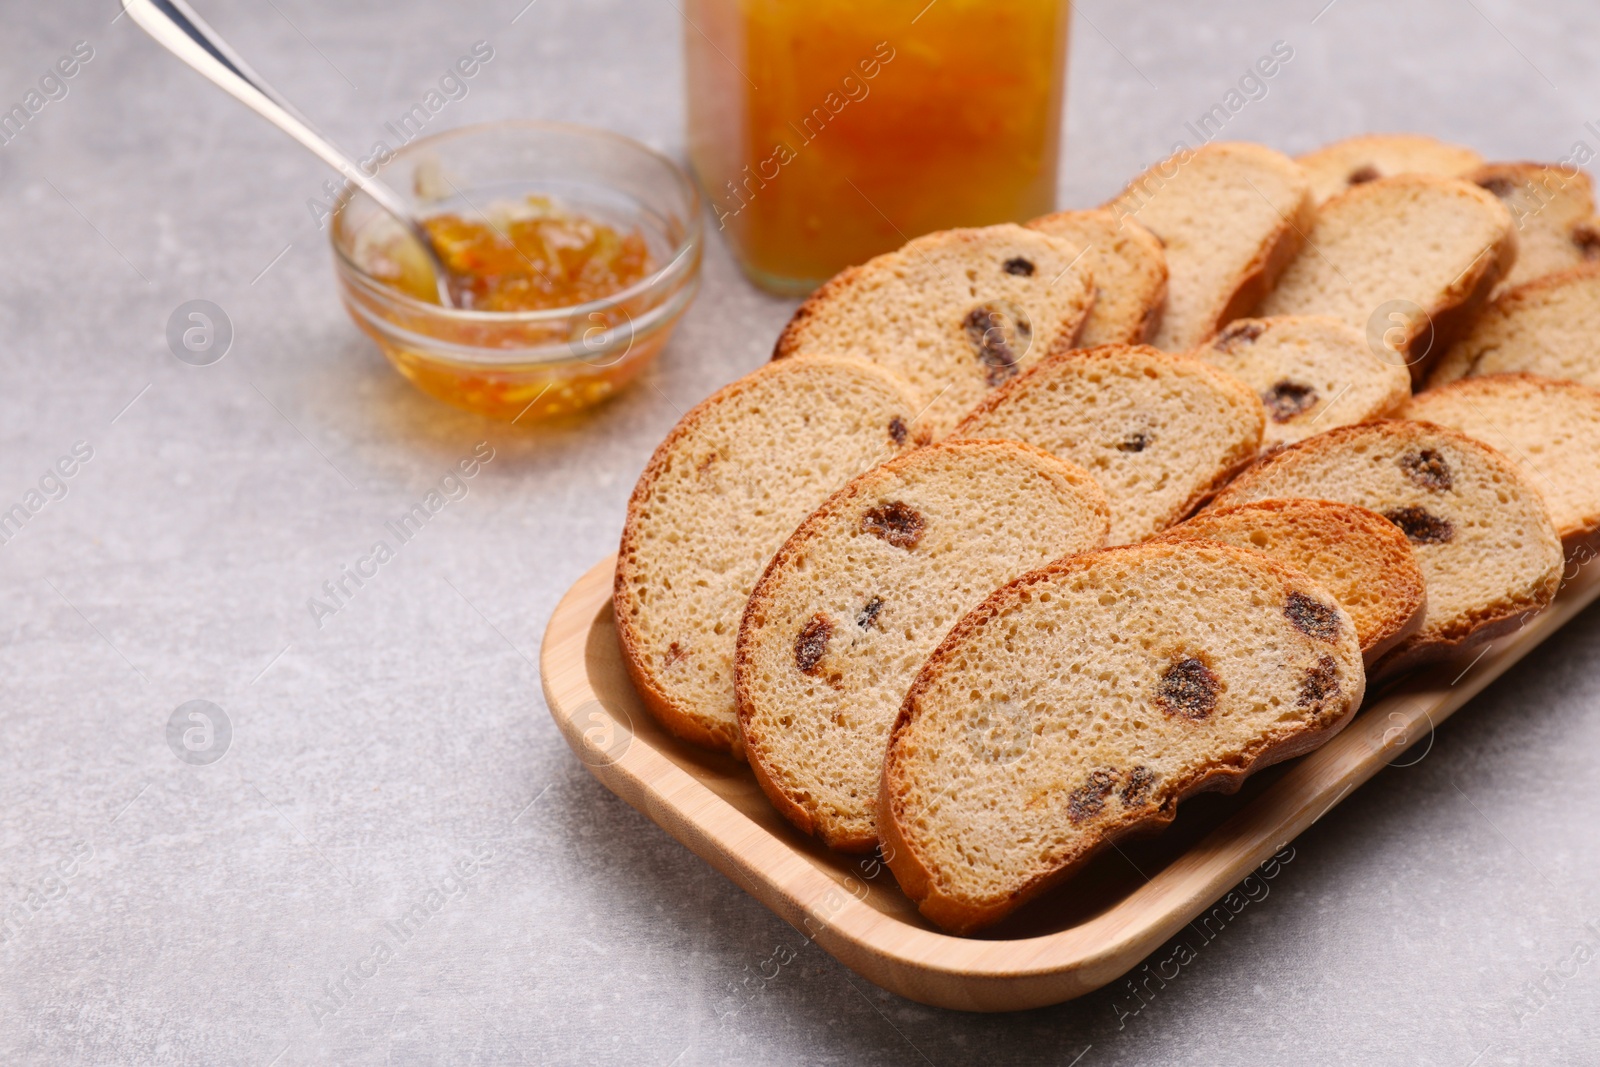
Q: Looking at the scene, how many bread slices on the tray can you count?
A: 15